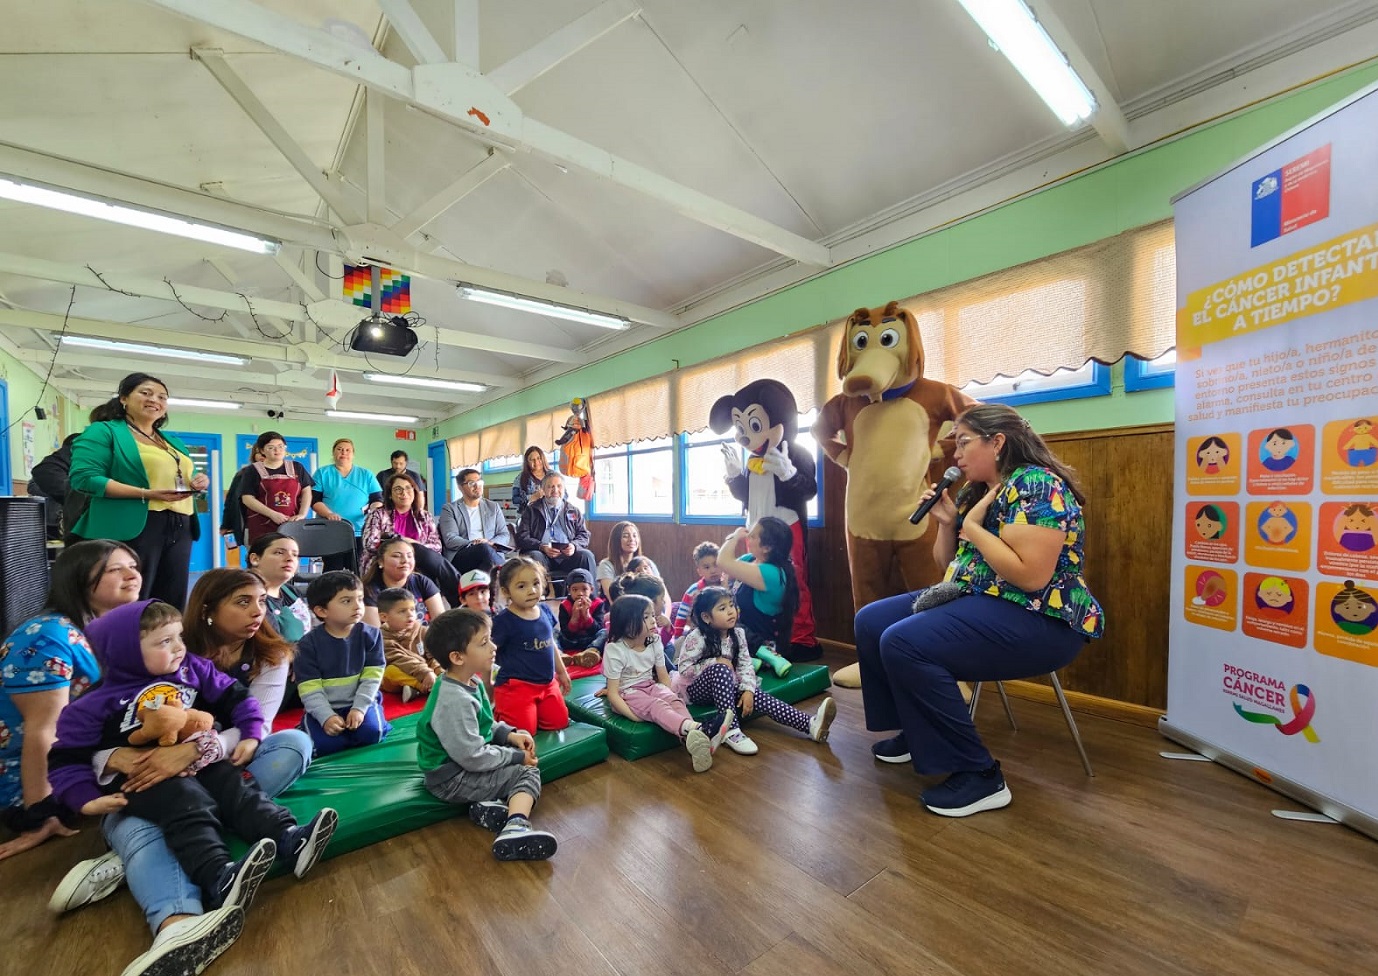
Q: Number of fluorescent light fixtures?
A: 7